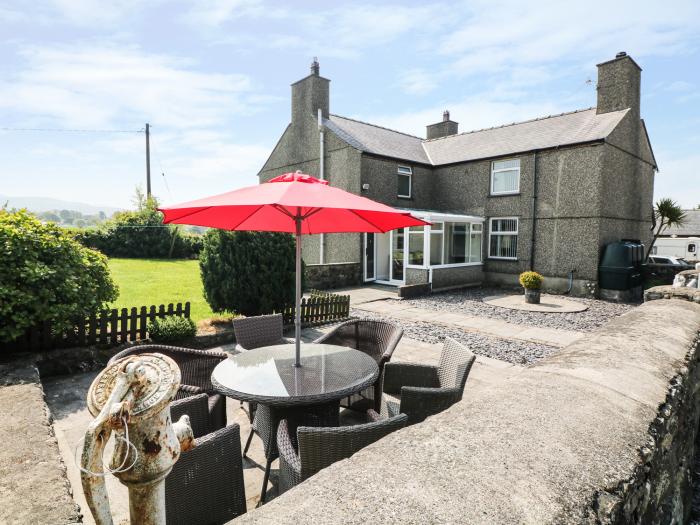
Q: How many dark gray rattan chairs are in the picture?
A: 6